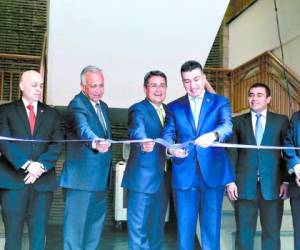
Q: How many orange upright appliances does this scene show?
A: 0